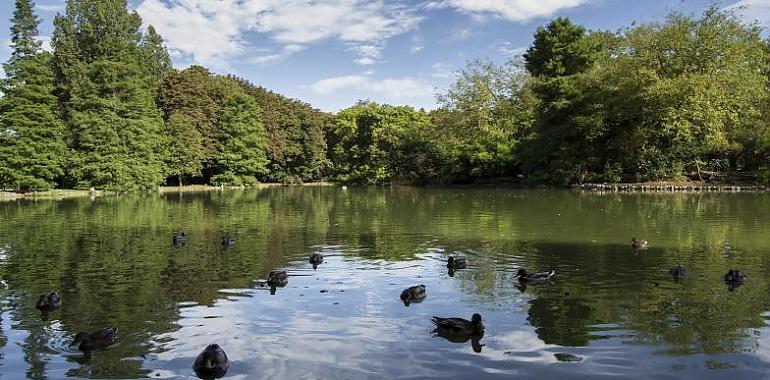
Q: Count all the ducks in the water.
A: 14